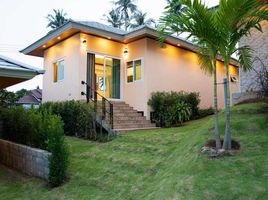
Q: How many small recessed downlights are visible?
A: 4